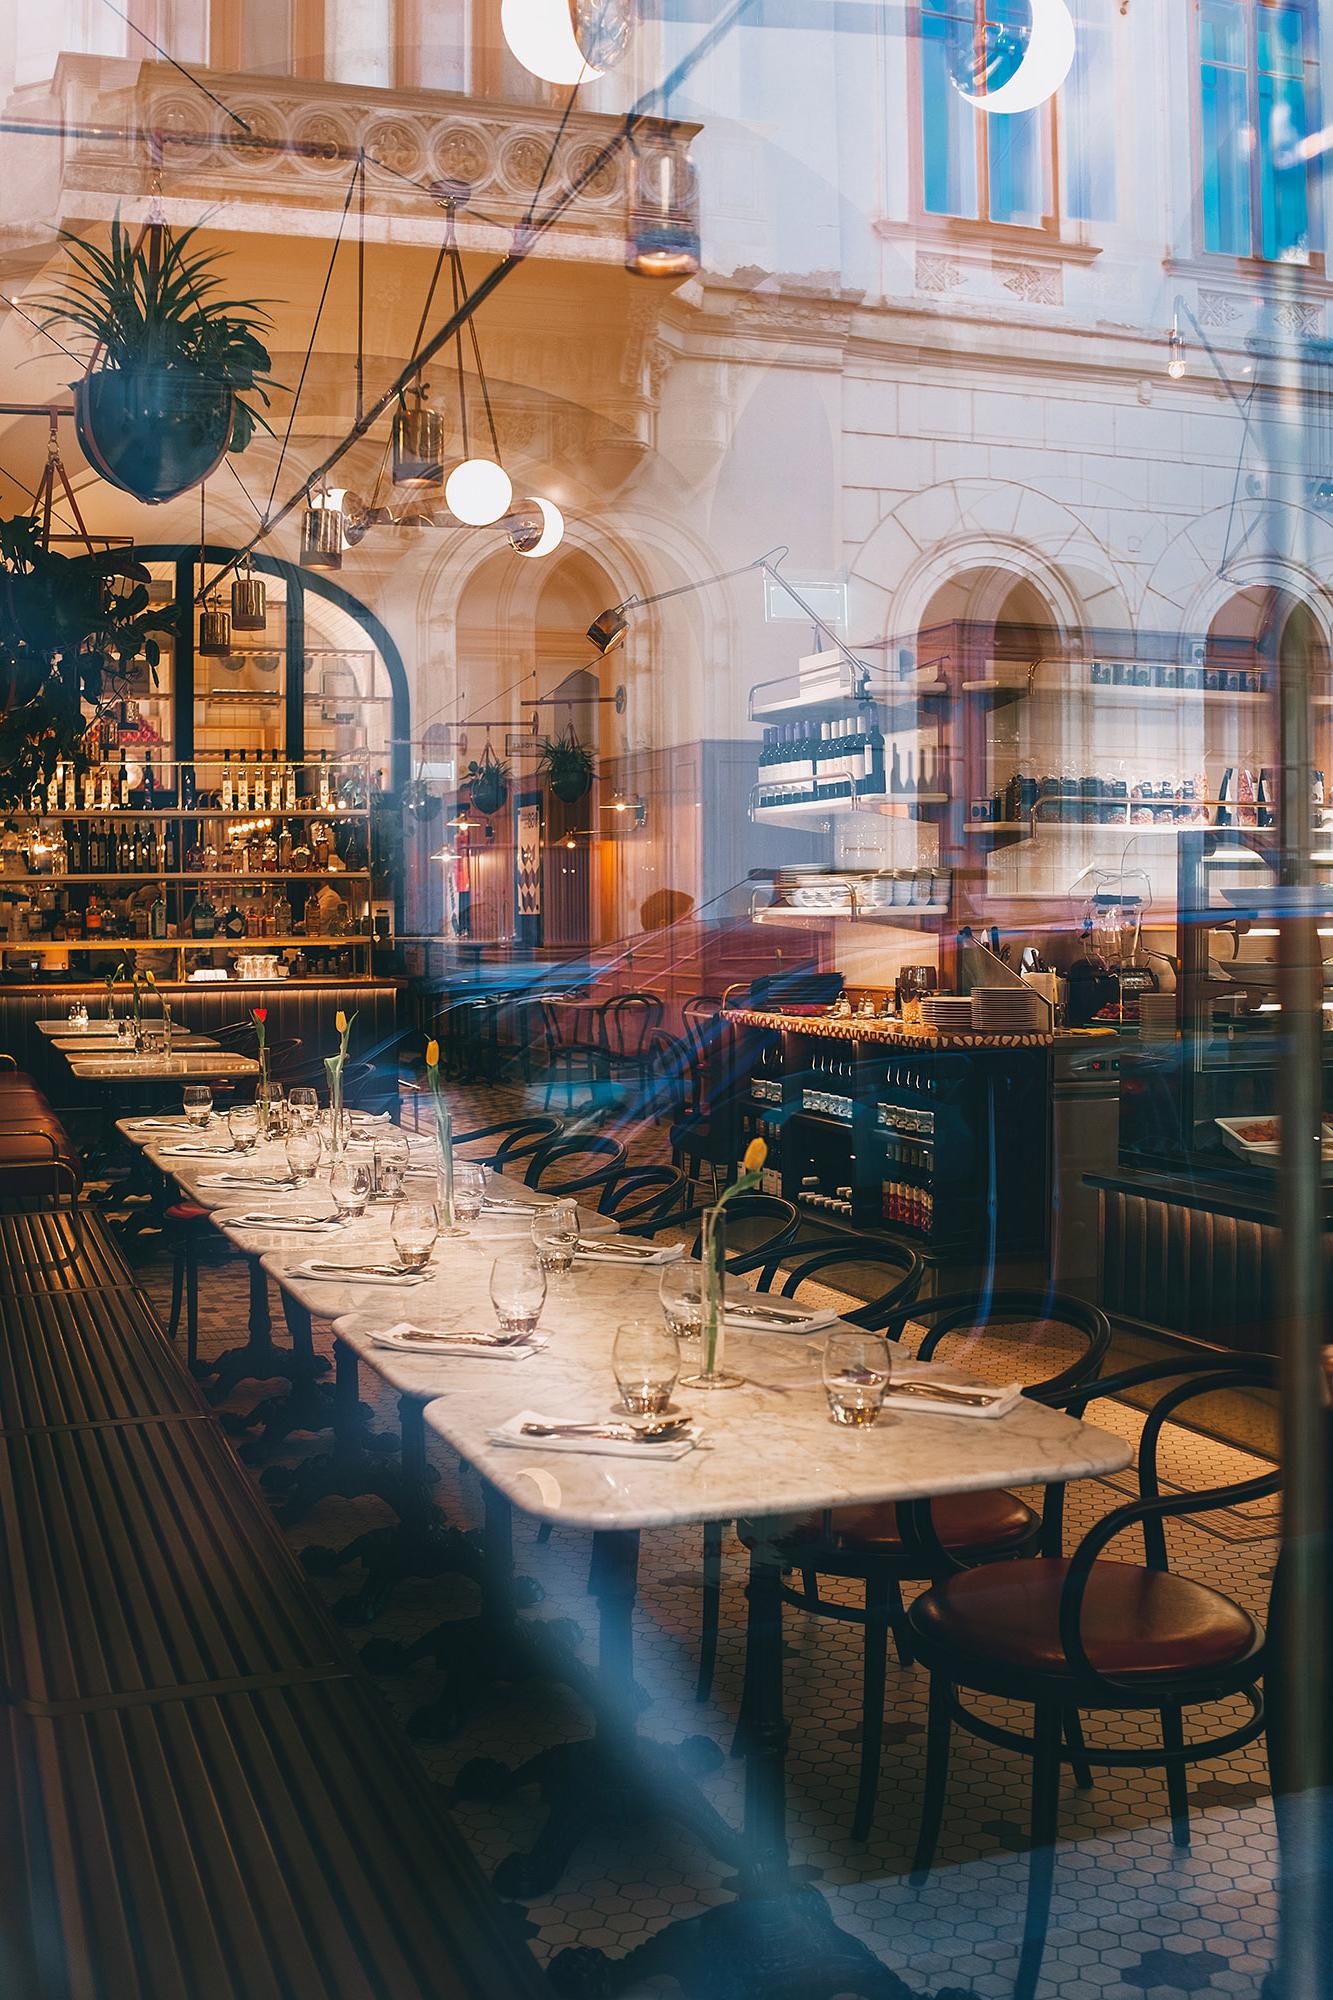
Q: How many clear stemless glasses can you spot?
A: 15